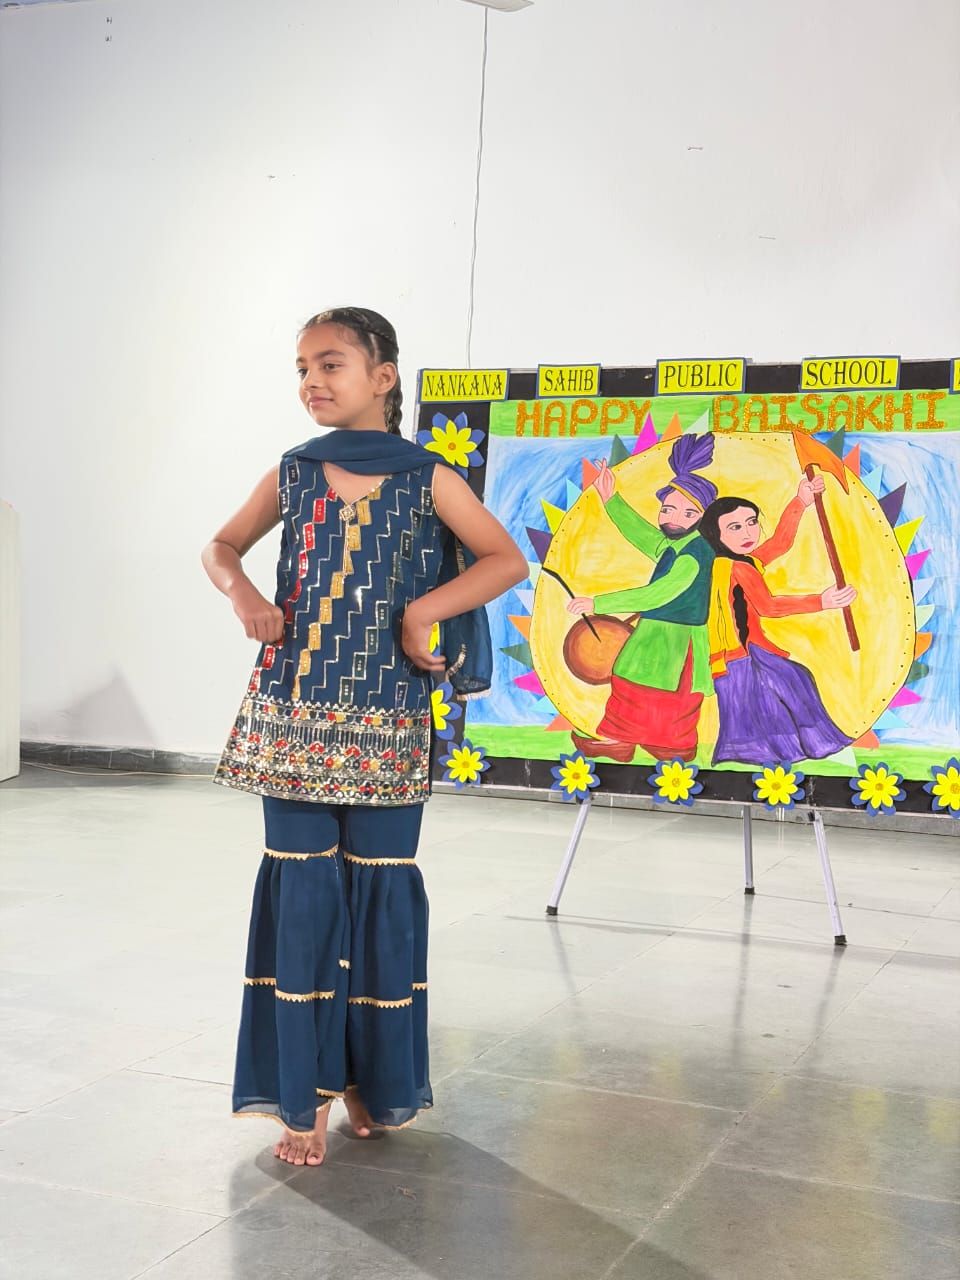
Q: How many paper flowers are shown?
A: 9